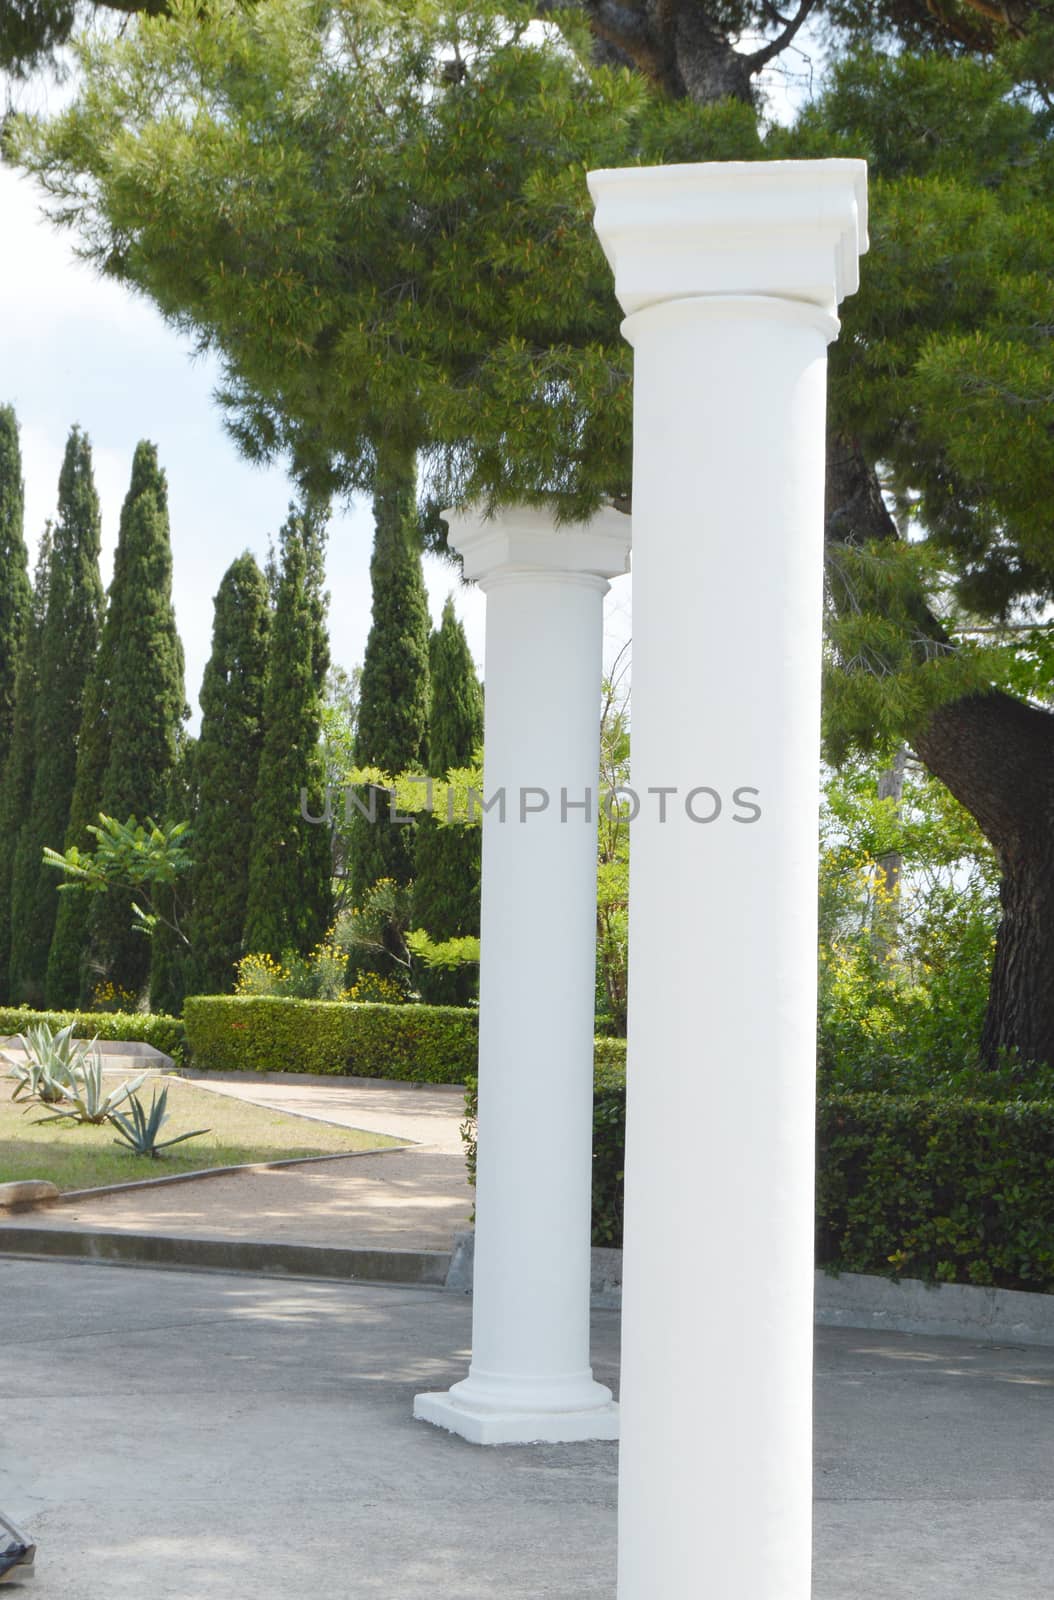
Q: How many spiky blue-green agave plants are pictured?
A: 3